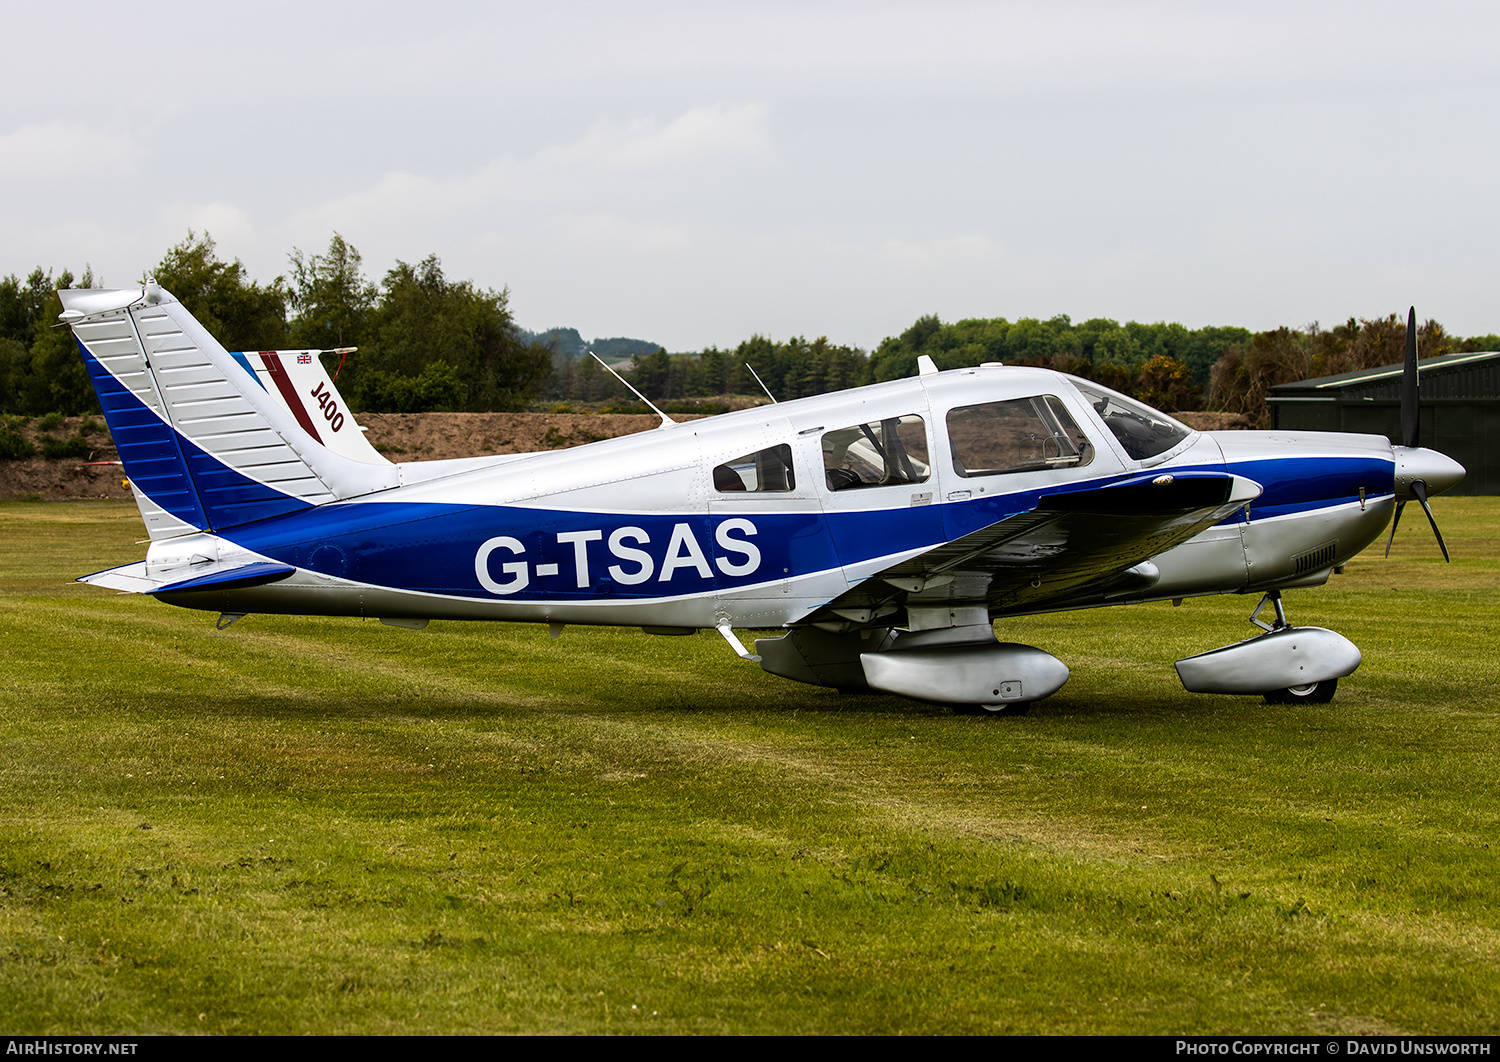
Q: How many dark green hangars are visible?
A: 1